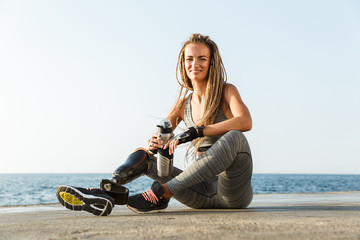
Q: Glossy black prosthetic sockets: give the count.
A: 1